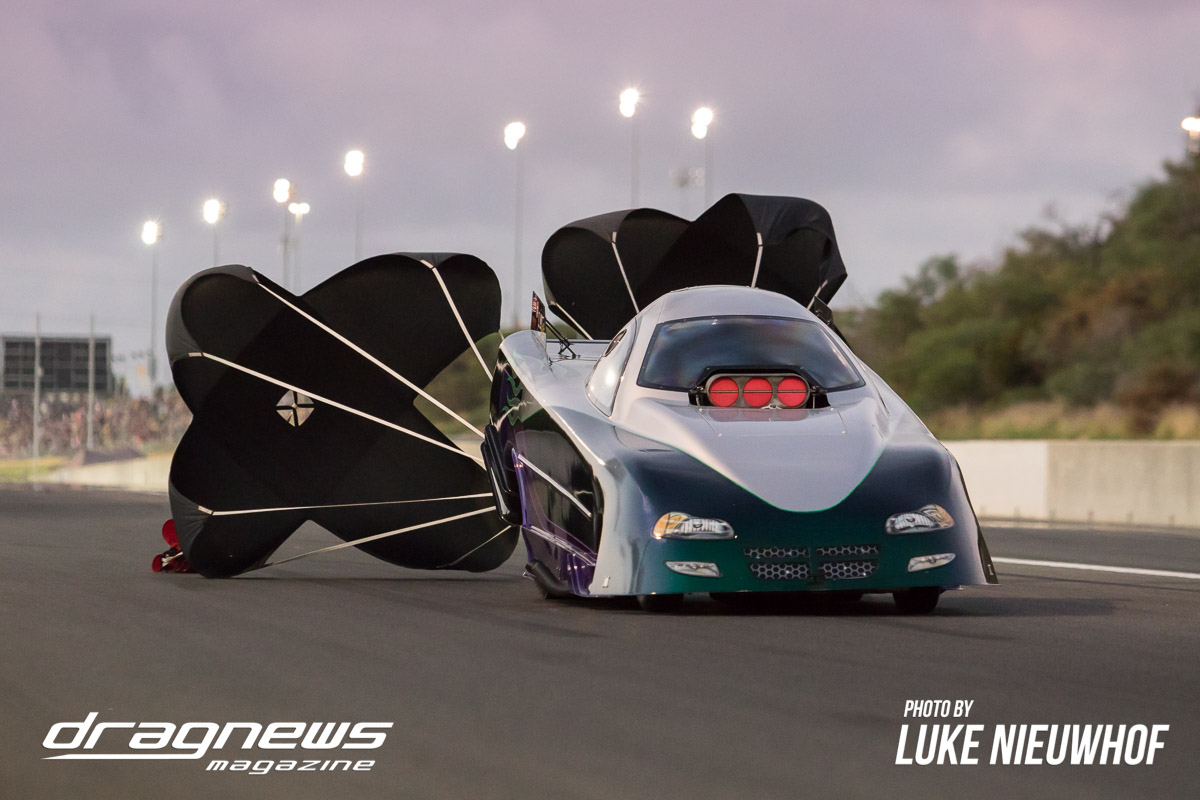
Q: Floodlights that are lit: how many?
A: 9